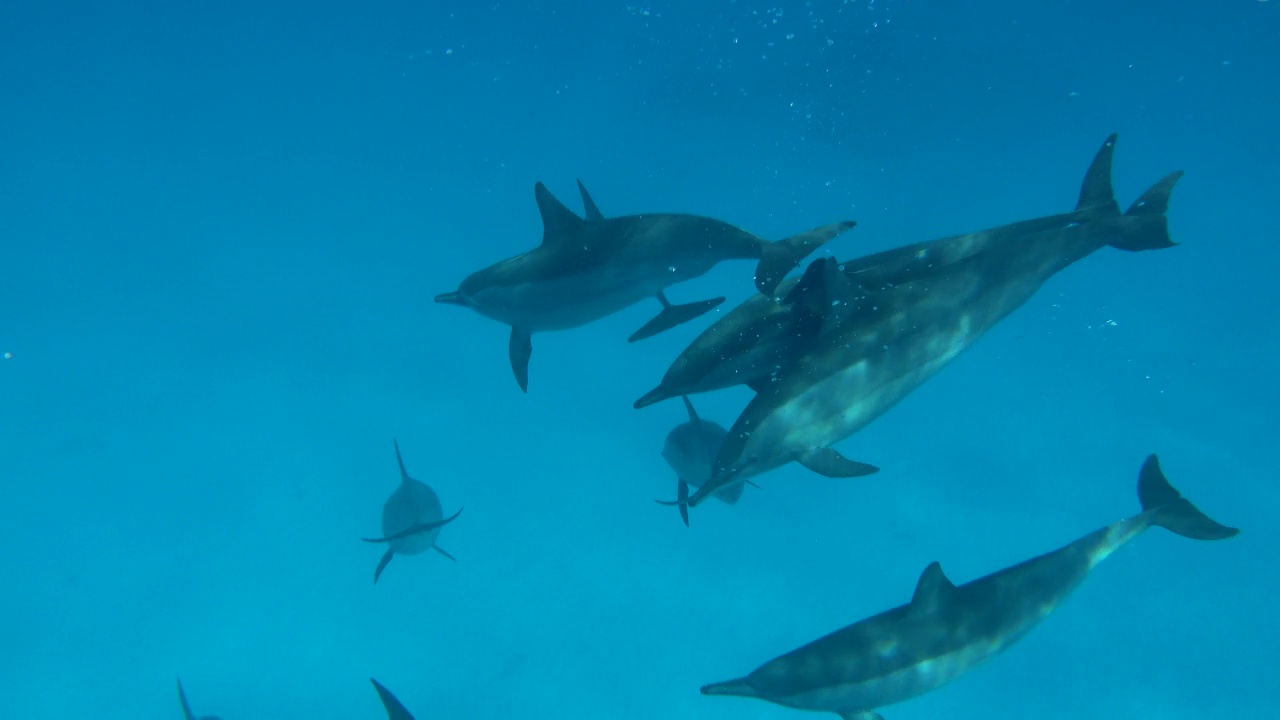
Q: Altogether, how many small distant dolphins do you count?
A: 2